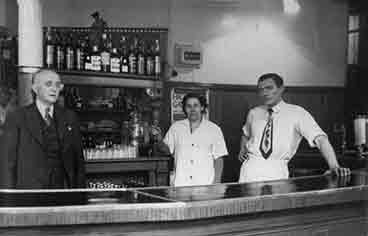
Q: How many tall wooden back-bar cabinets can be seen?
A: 1